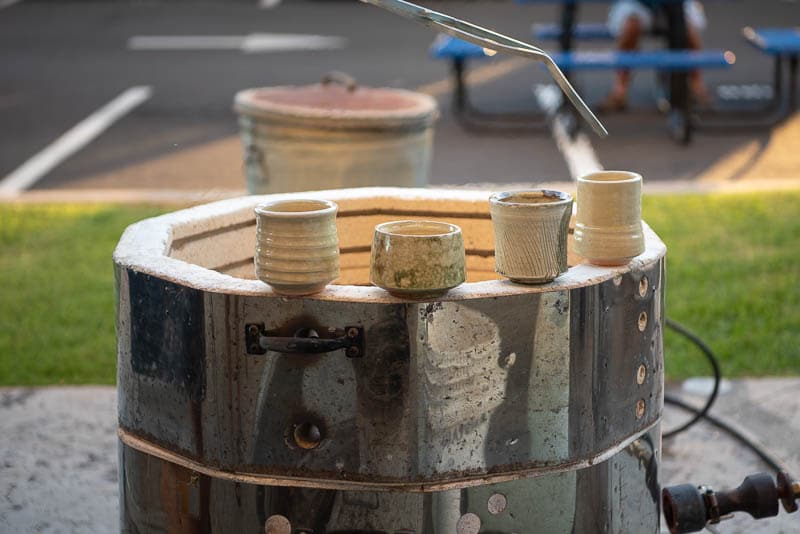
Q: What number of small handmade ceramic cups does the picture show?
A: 4